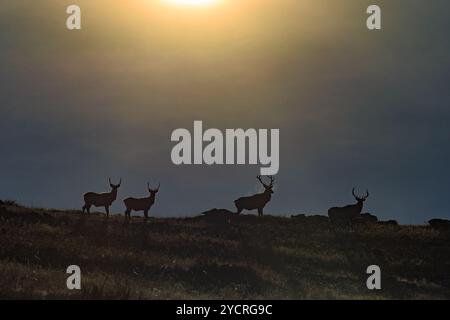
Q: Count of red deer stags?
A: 4